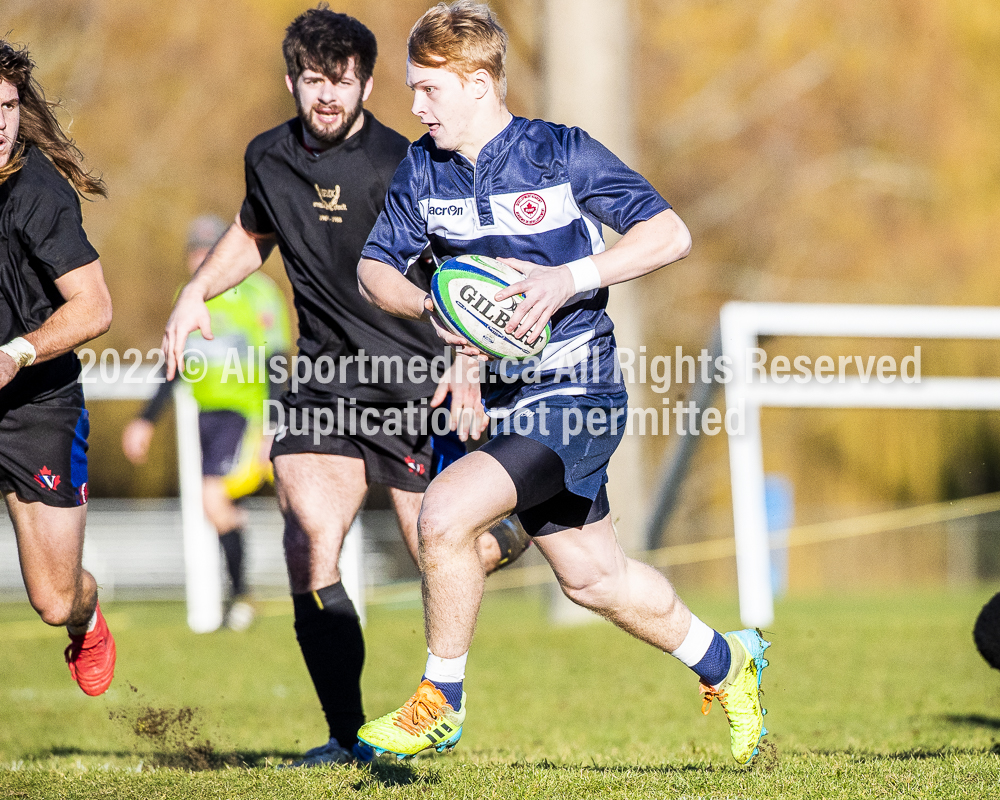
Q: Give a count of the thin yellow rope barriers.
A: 1